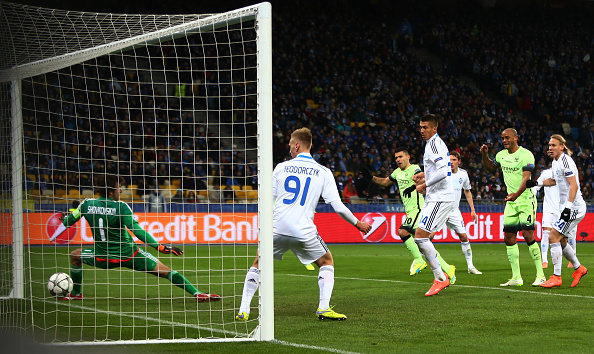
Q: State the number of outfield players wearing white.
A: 5